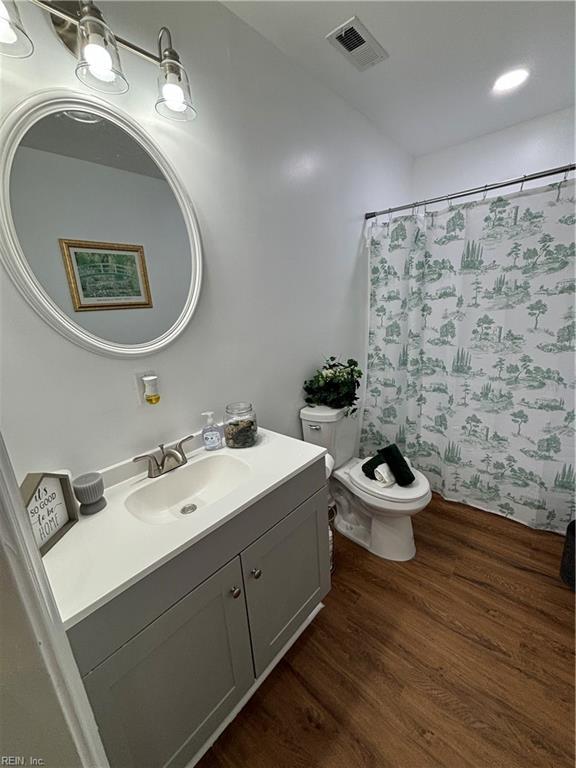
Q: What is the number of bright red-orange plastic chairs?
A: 0